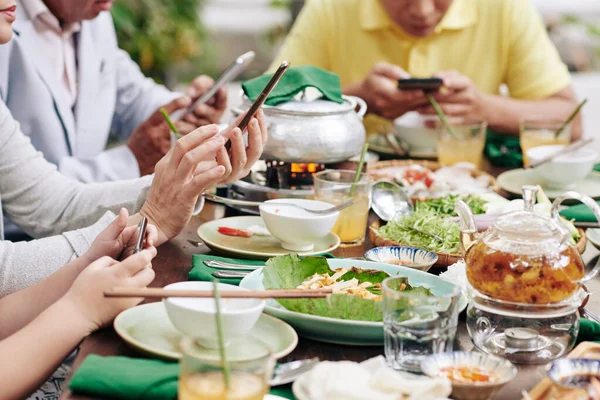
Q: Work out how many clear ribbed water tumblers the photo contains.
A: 1